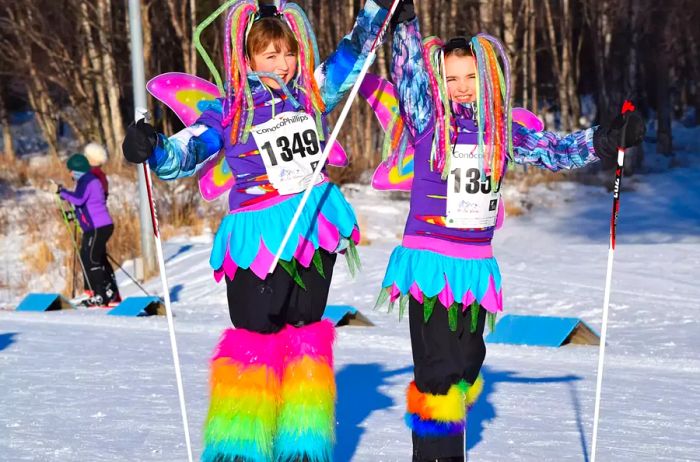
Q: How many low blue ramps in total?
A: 4